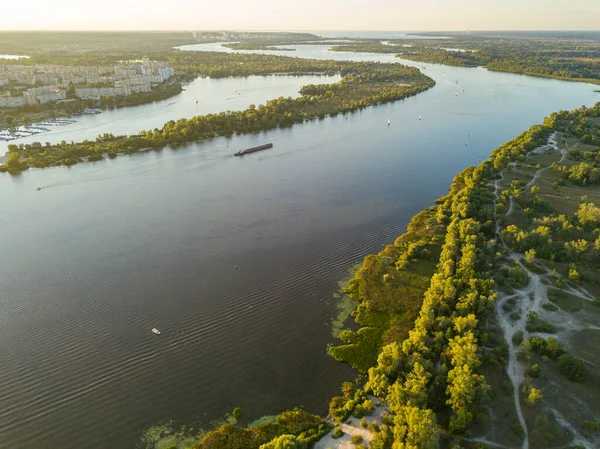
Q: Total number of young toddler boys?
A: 0